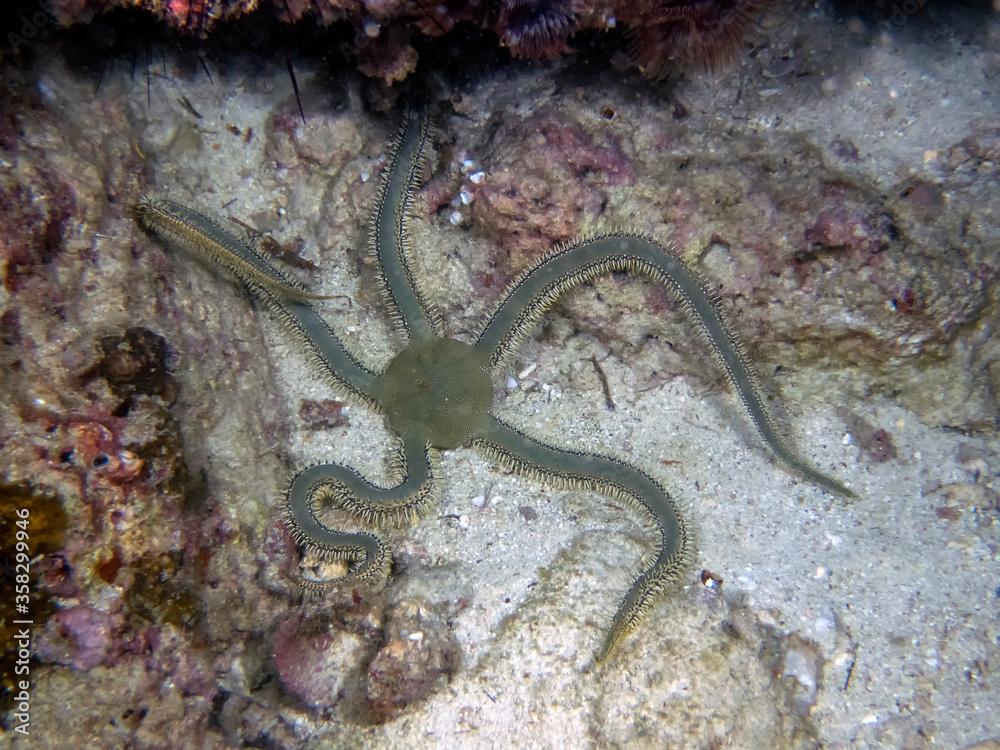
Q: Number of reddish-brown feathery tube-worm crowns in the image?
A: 2